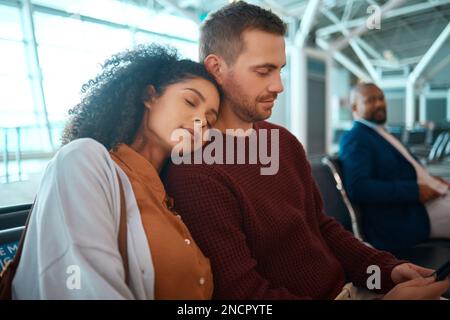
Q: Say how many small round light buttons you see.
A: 3